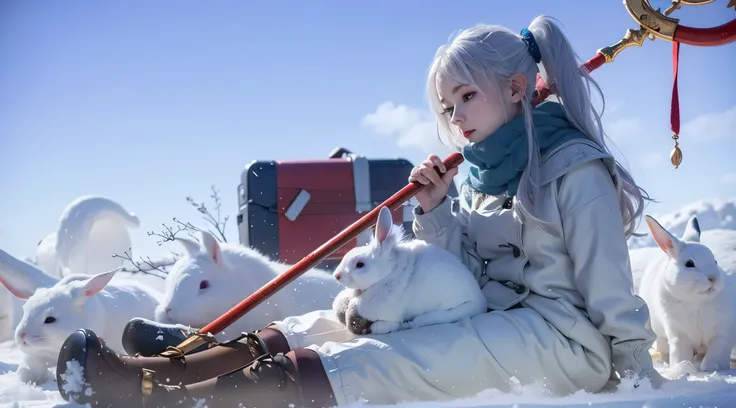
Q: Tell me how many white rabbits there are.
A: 4